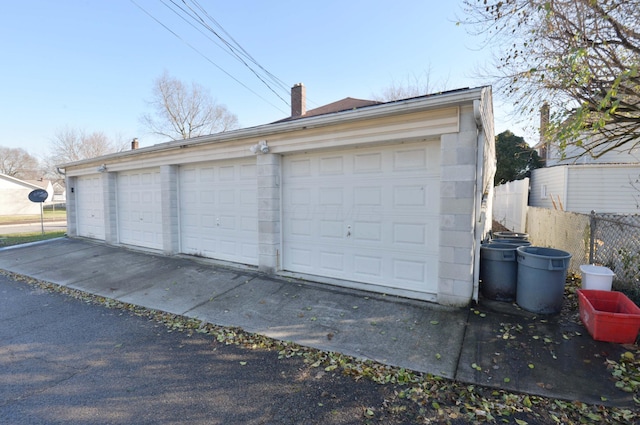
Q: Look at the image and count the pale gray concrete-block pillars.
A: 5